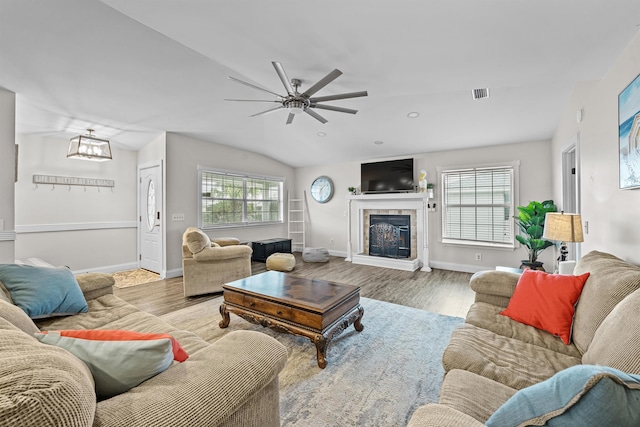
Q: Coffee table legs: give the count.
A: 3